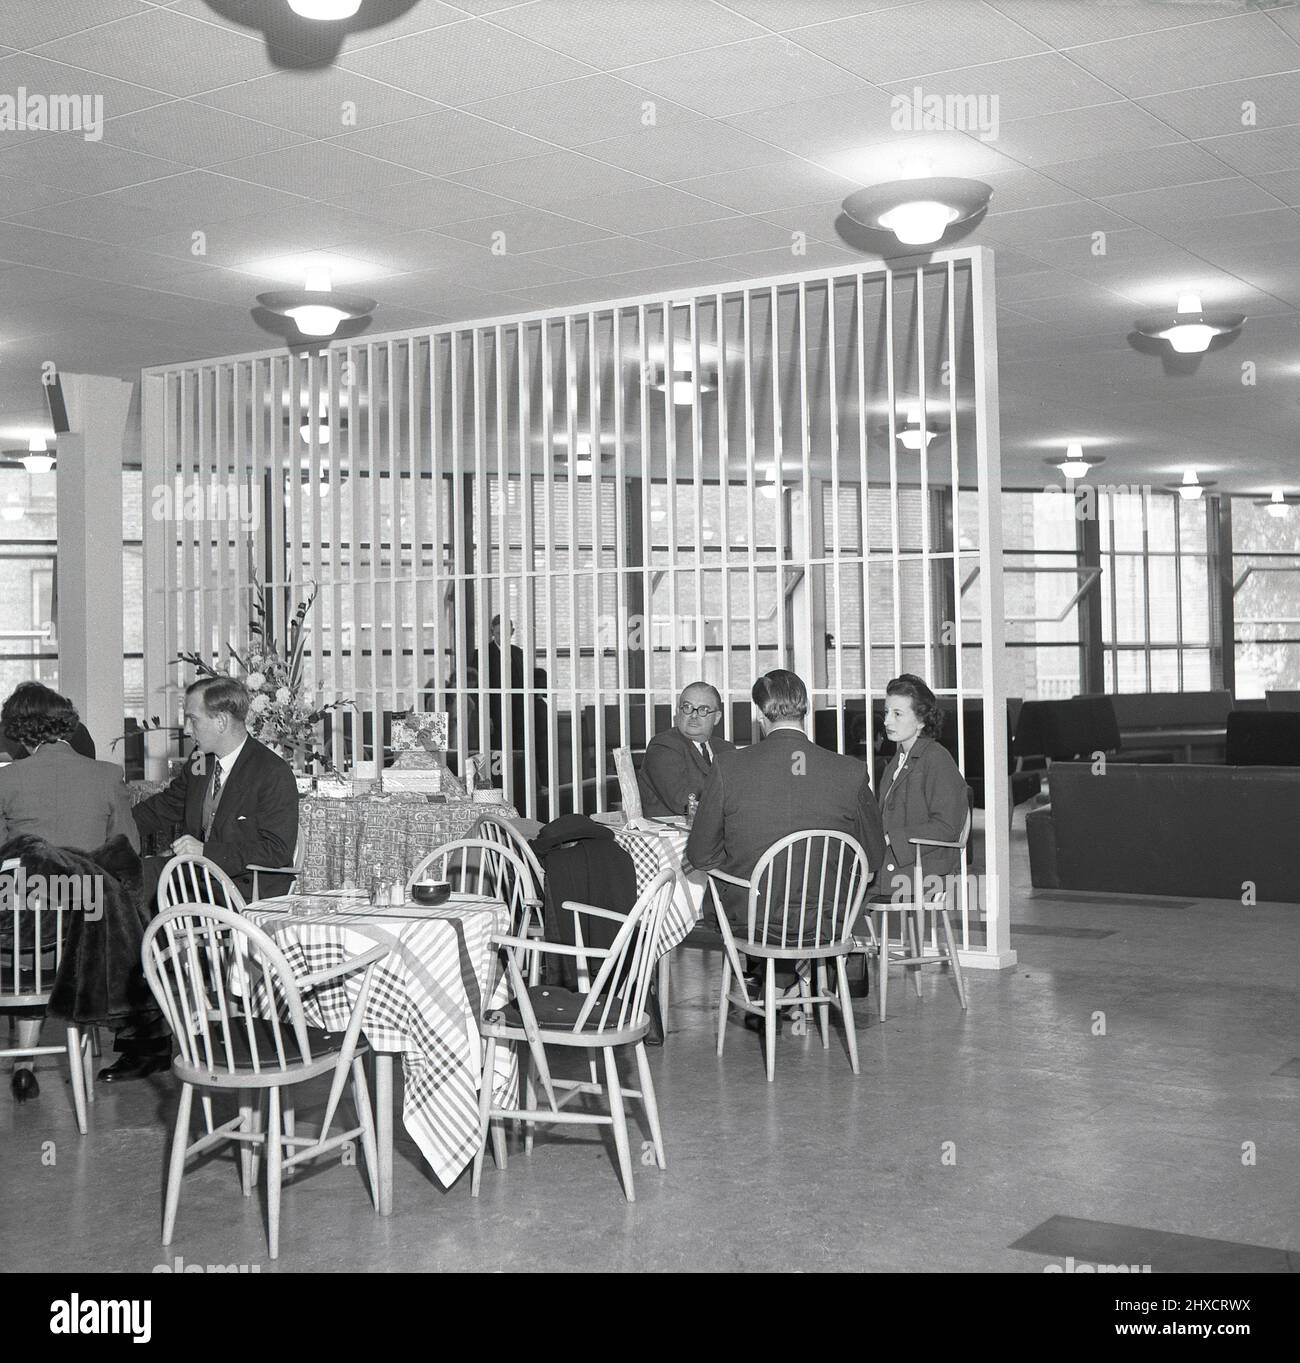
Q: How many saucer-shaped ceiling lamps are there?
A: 14